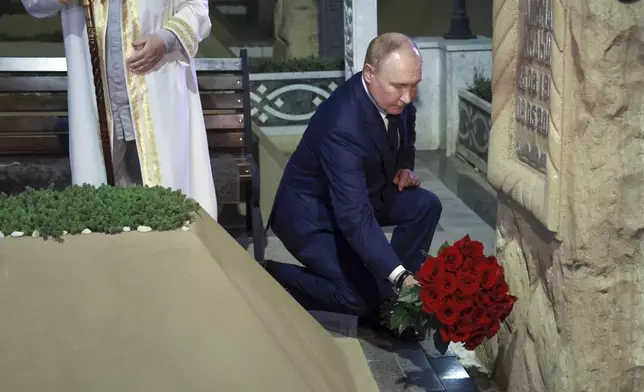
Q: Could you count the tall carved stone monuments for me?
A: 1